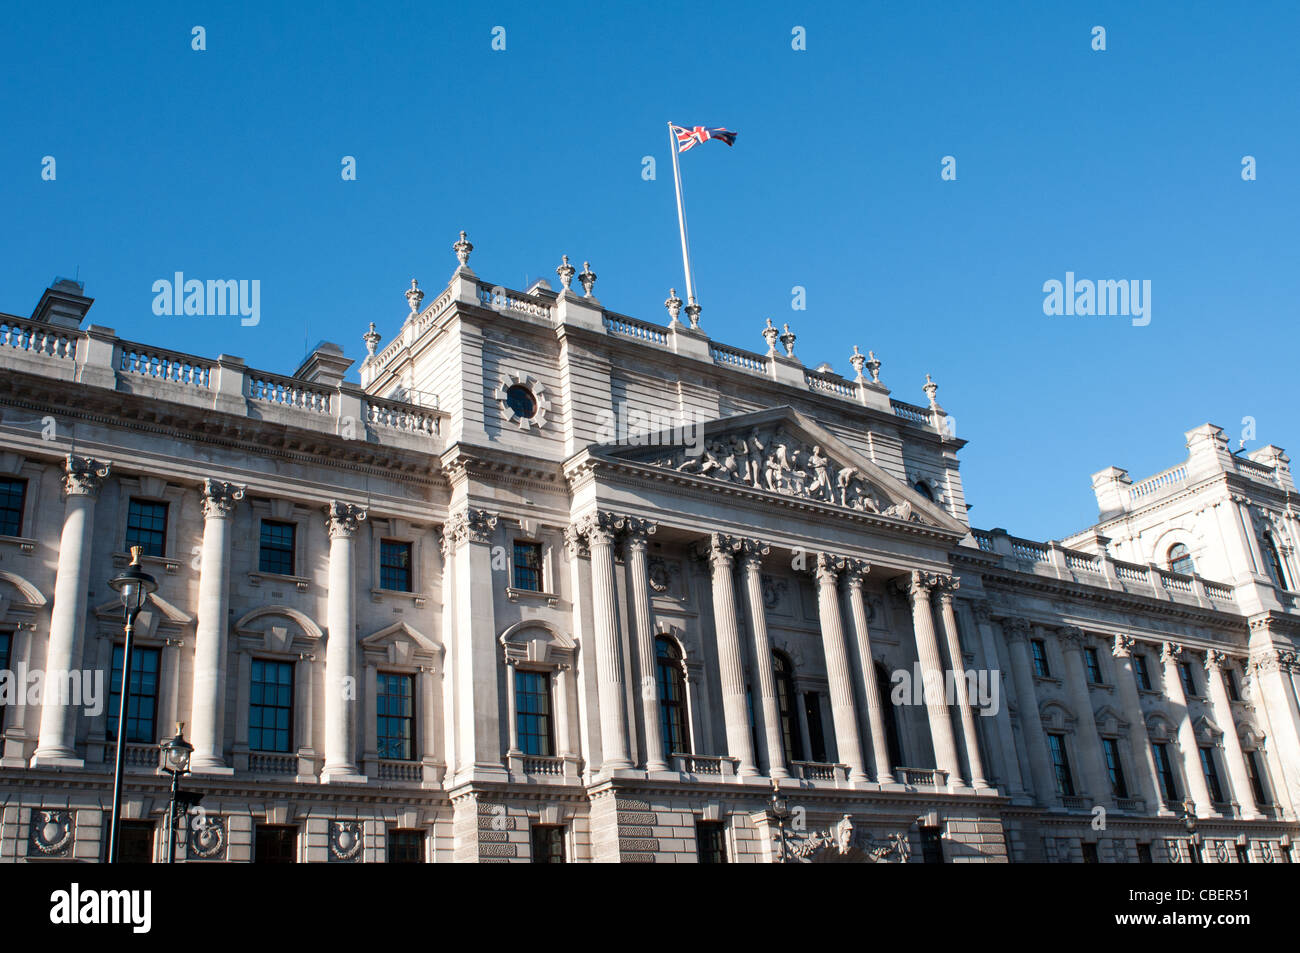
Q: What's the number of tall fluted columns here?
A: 8